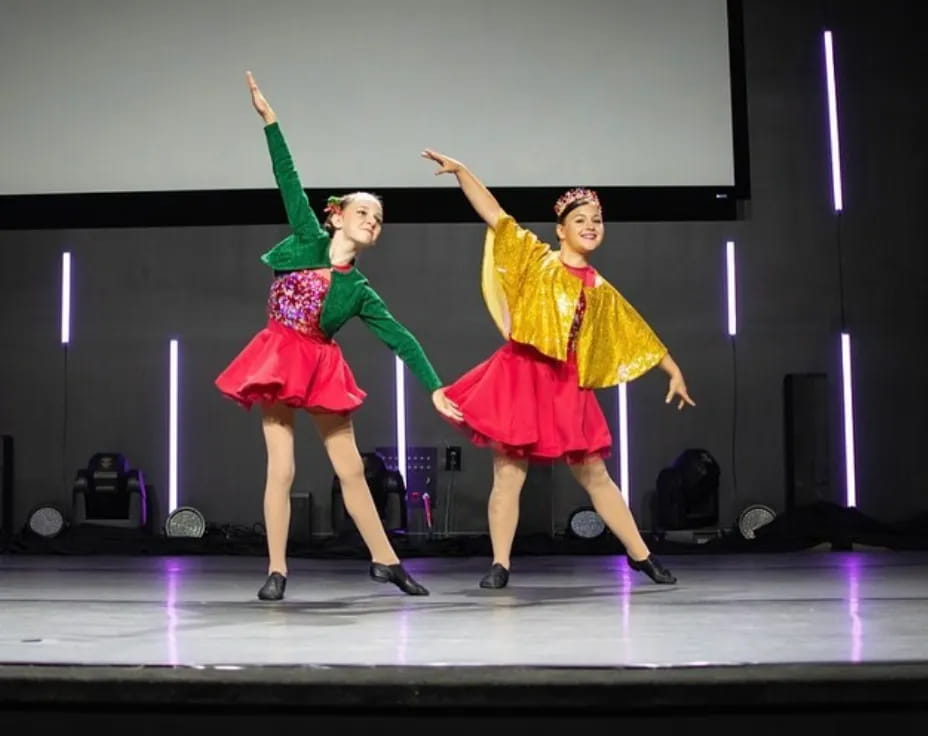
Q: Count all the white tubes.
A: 7